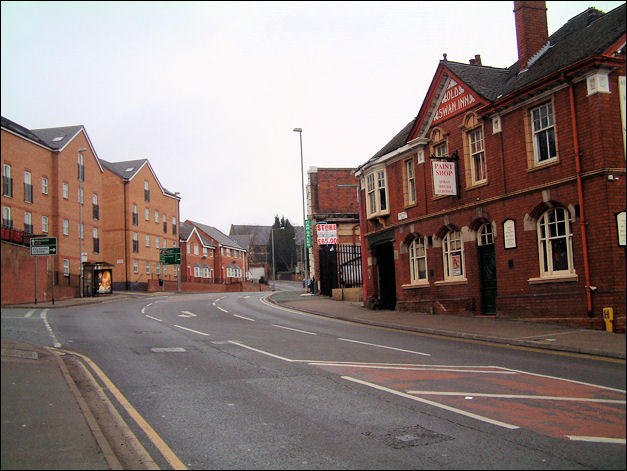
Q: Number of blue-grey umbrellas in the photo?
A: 0